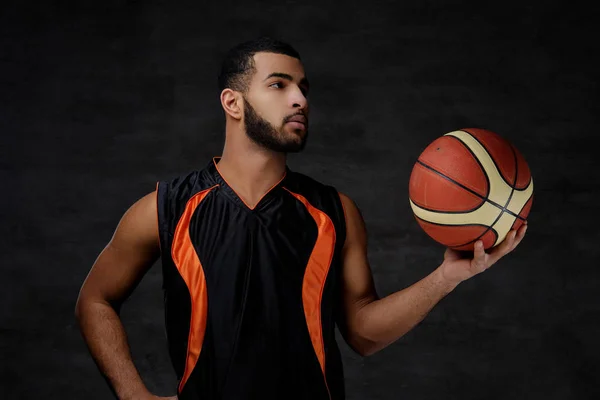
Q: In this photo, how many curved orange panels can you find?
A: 2